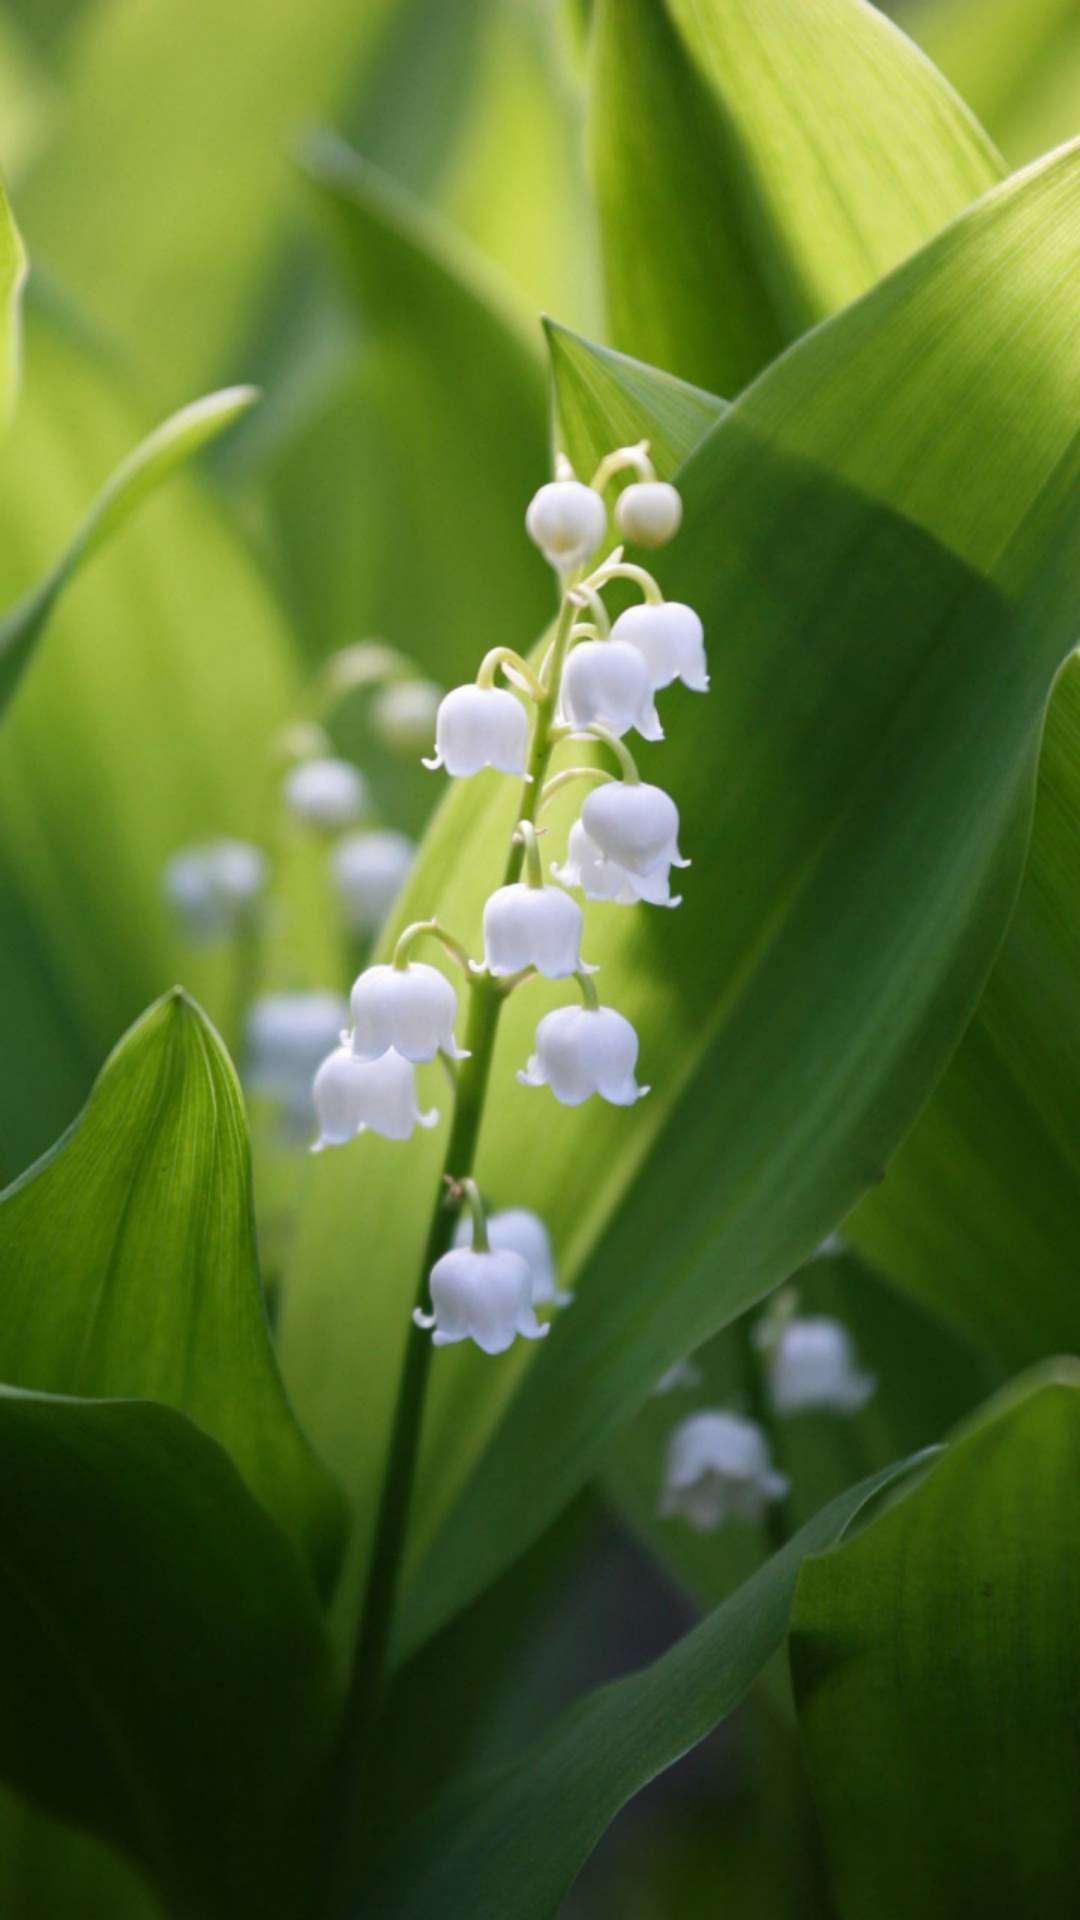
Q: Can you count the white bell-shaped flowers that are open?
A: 11